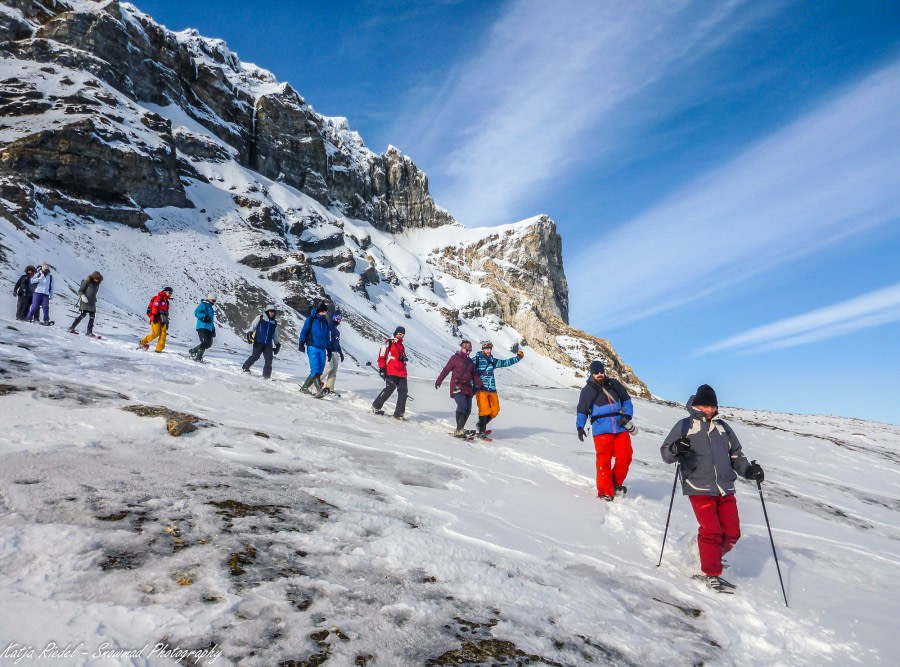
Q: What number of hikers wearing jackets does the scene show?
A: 13